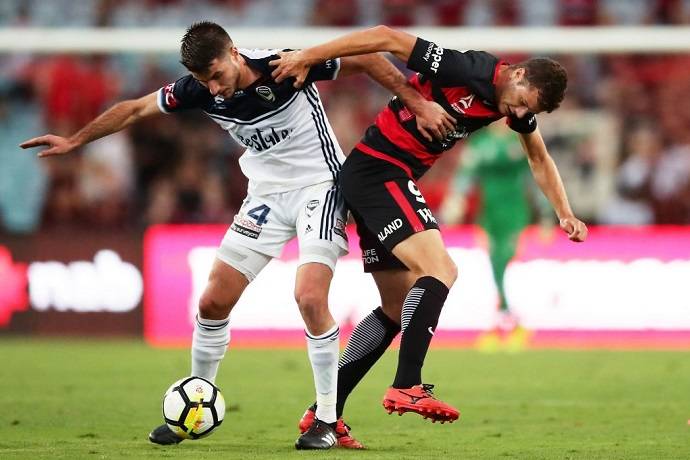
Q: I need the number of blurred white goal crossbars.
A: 1